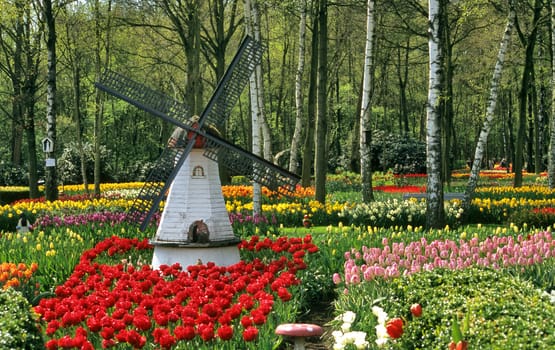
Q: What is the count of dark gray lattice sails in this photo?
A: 4